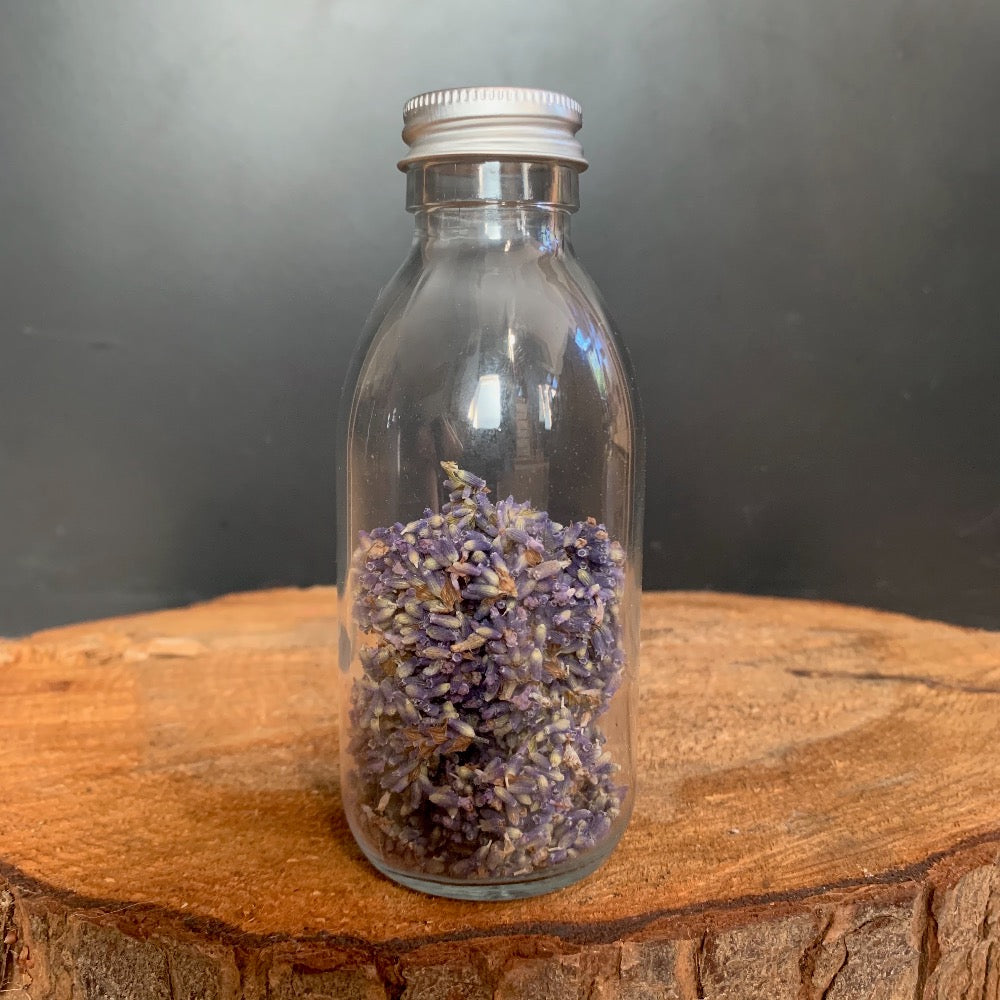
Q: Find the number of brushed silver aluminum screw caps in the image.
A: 1